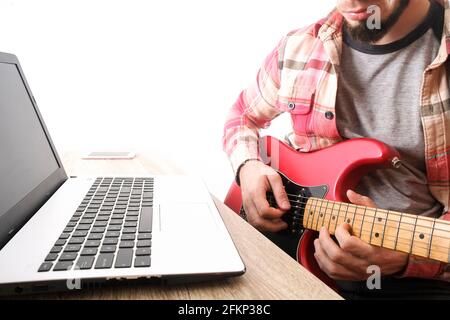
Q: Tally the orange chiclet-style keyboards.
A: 0